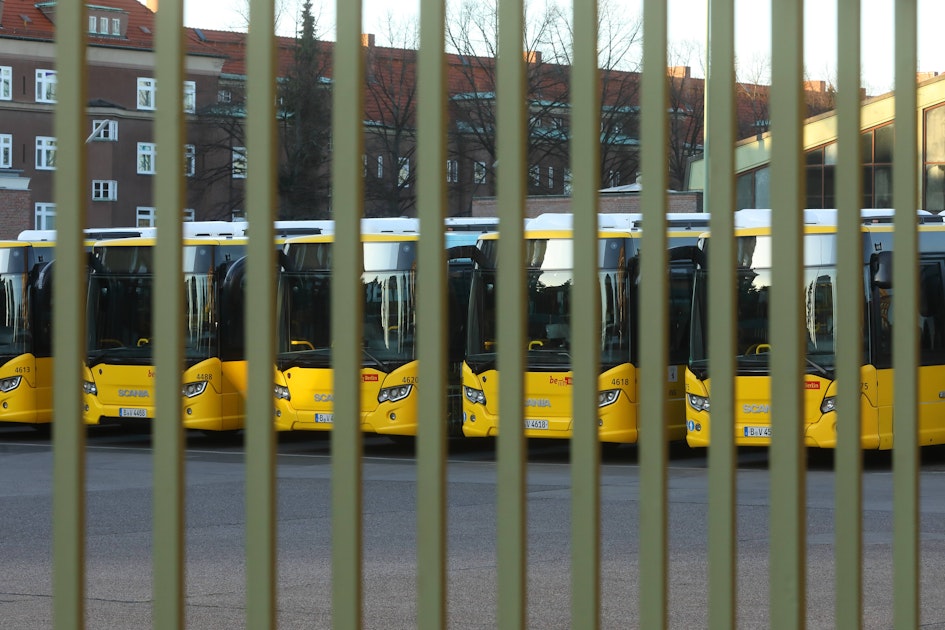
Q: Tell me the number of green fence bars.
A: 12